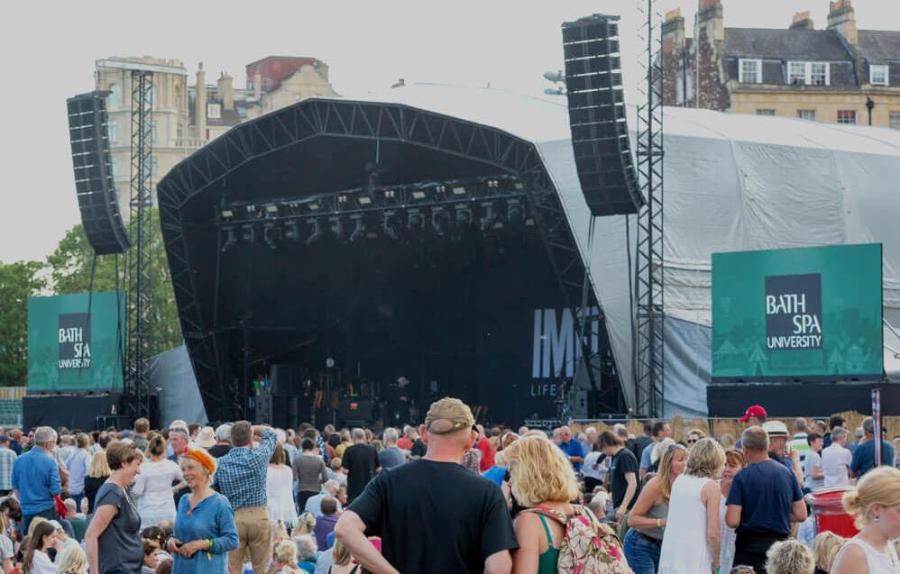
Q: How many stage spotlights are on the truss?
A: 13